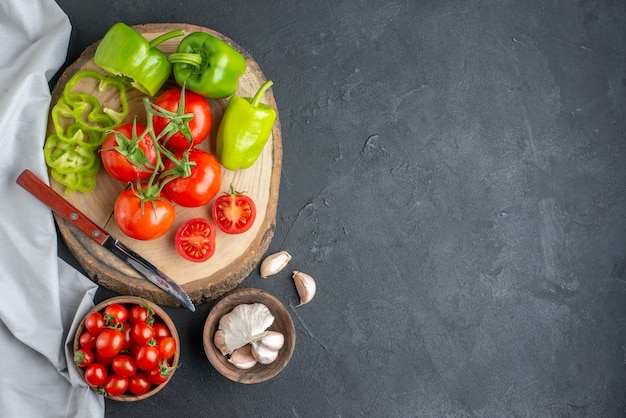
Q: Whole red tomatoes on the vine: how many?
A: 4